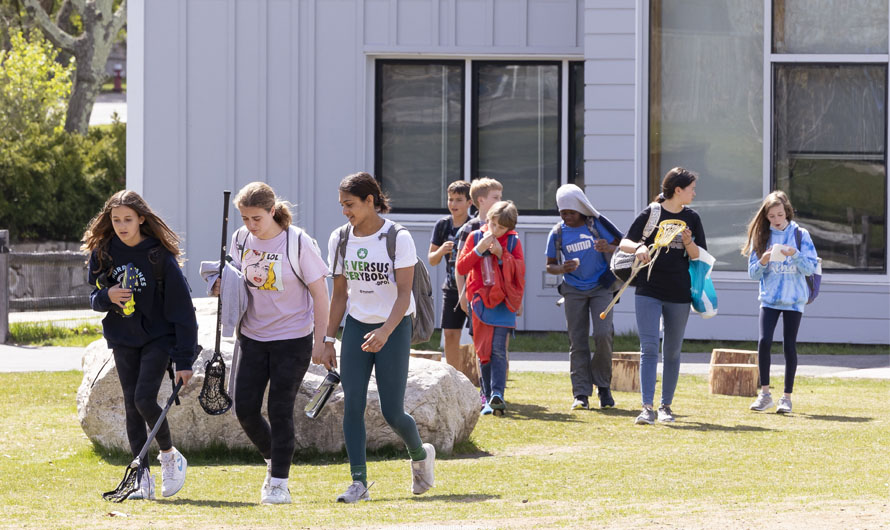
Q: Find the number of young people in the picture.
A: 9